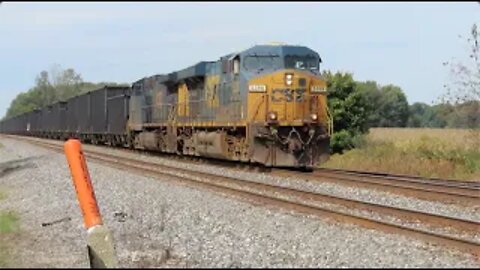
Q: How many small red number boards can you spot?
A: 0